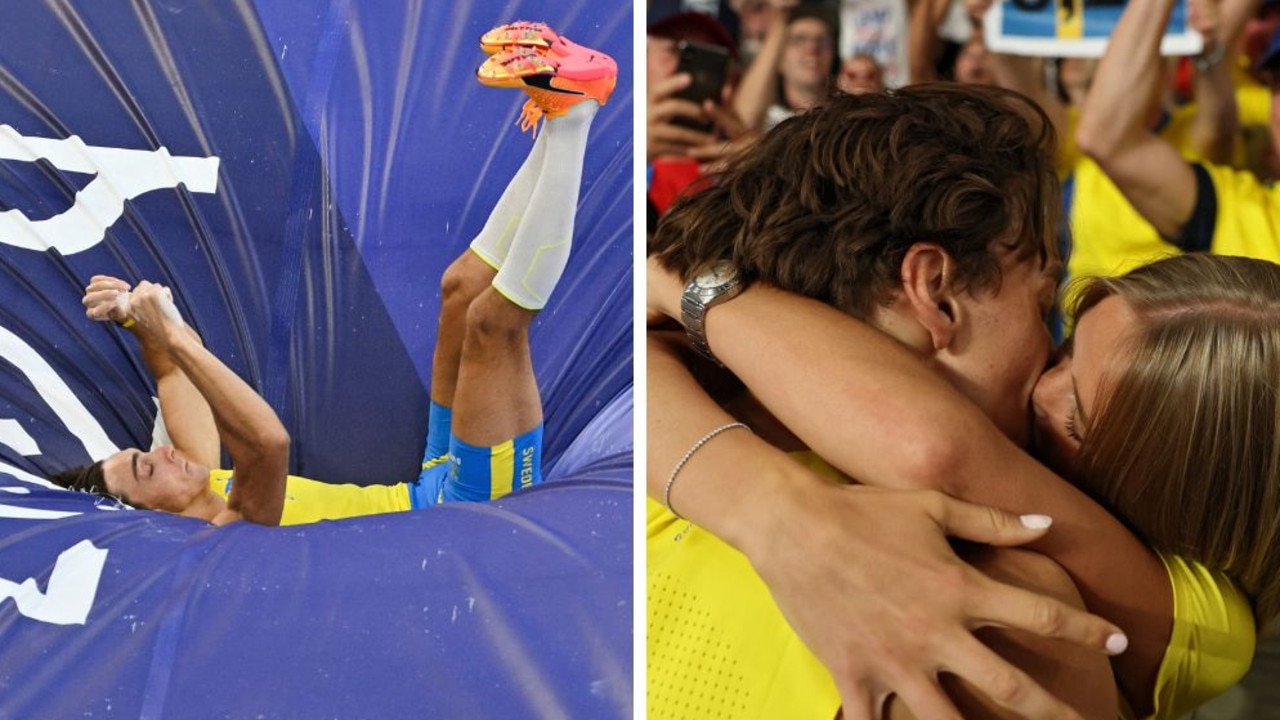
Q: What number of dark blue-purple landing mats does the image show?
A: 1